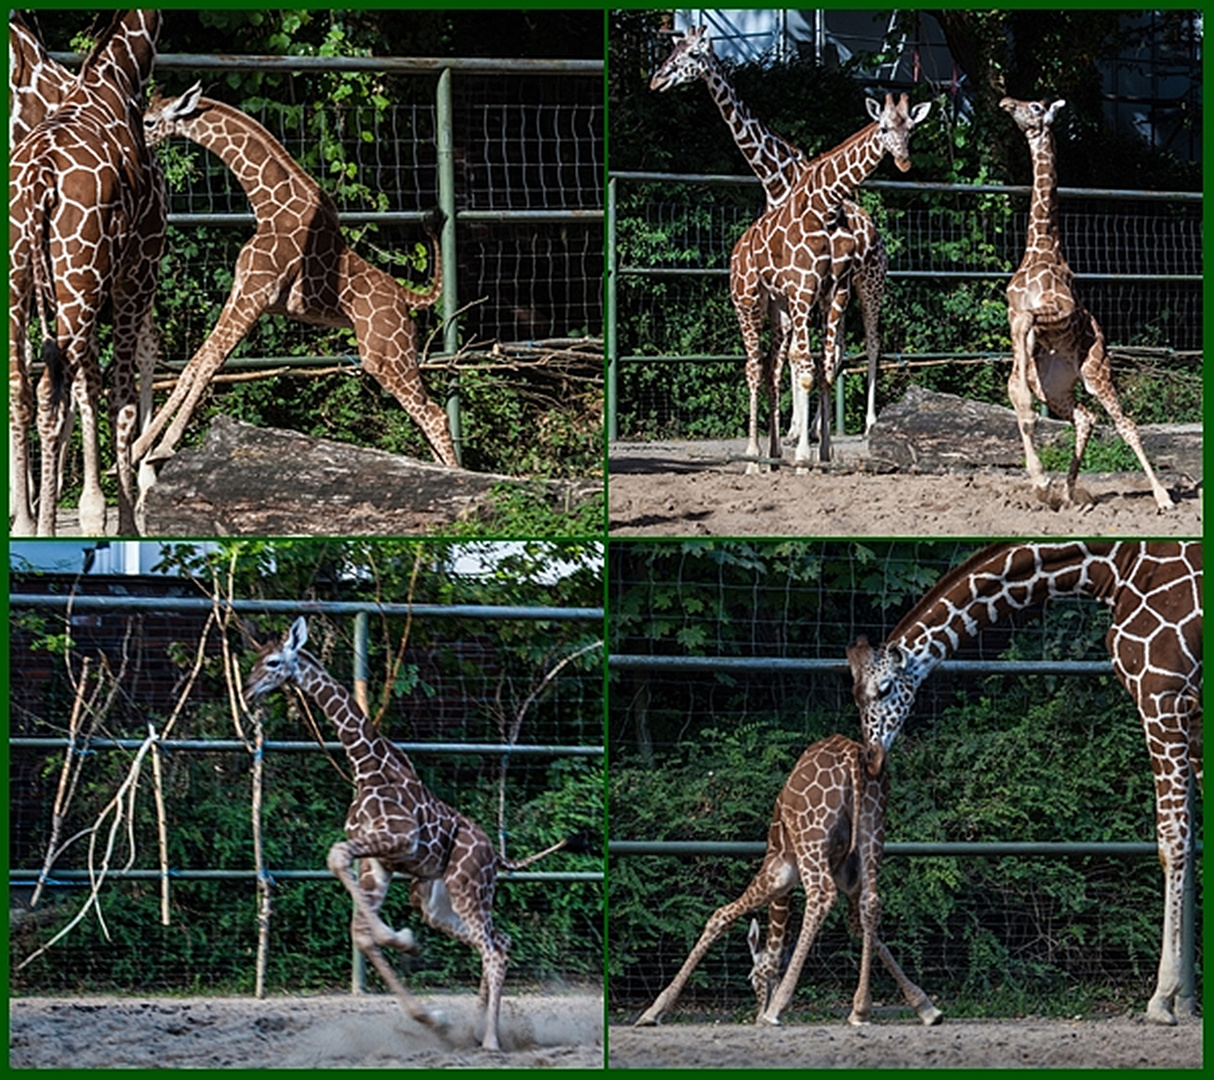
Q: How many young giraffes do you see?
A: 4